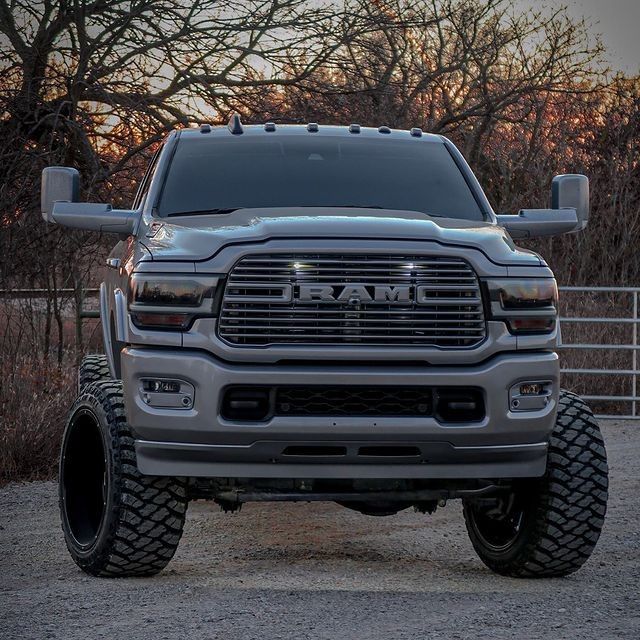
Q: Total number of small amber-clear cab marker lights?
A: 5